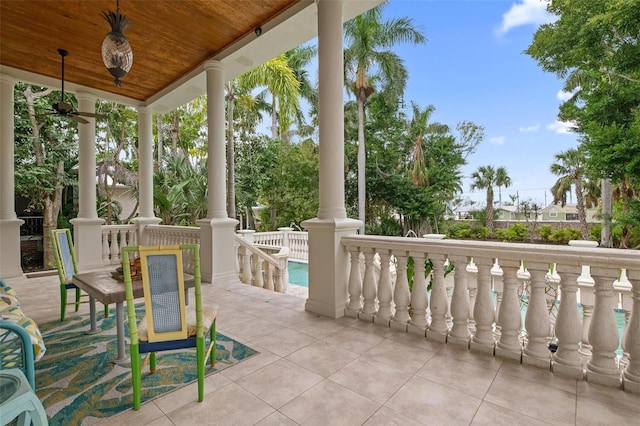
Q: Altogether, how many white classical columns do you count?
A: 5